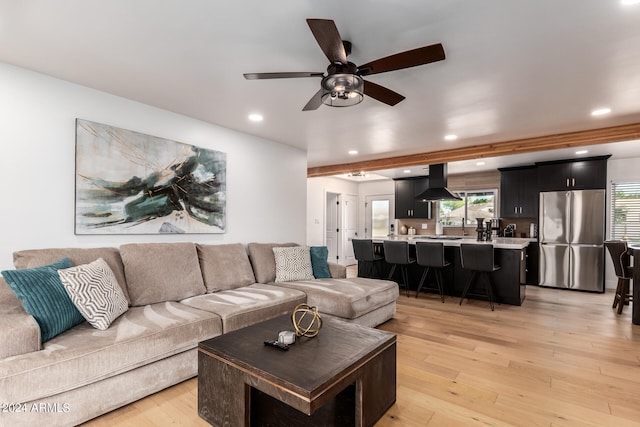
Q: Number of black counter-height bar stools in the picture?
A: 4